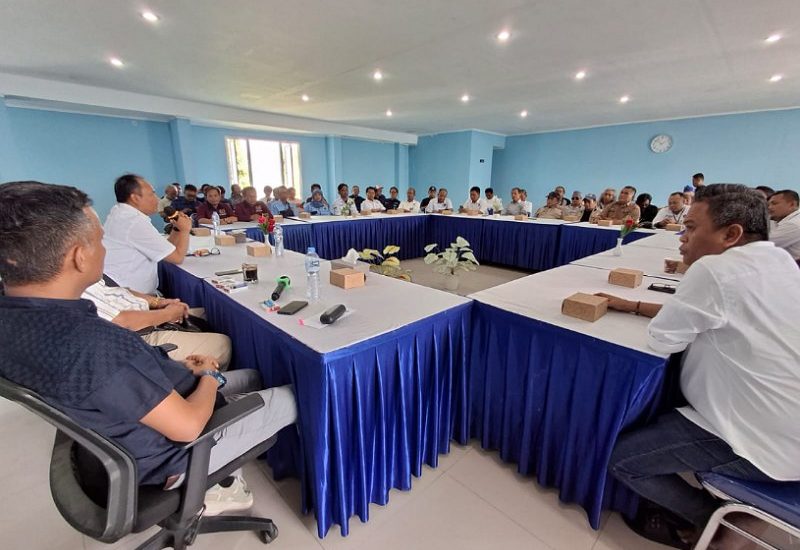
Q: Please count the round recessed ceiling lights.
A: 12